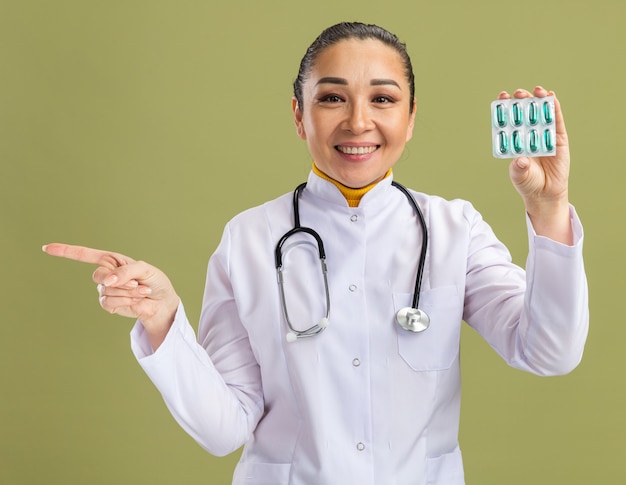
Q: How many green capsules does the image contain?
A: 8